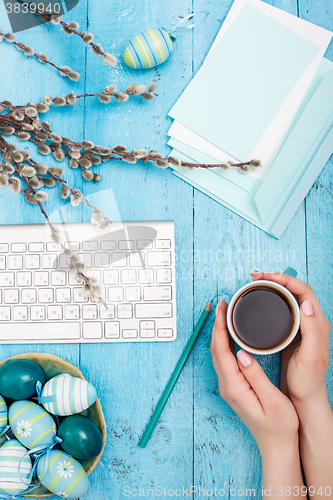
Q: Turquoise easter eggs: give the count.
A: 2